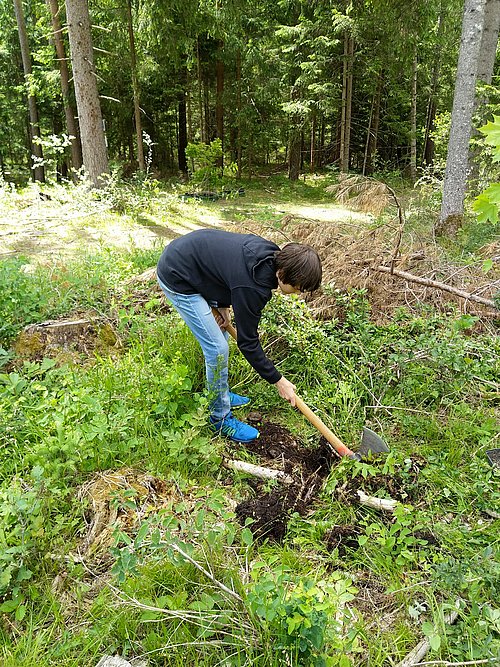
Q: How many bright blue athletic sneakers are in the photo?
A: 2